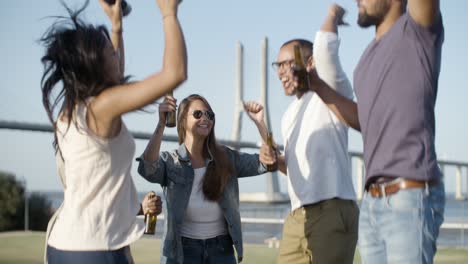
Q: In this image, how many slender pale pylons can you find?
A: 2